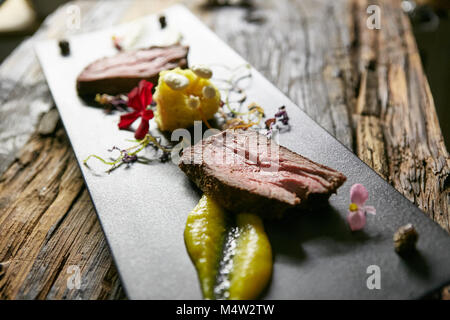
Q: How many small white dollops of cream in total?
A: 4